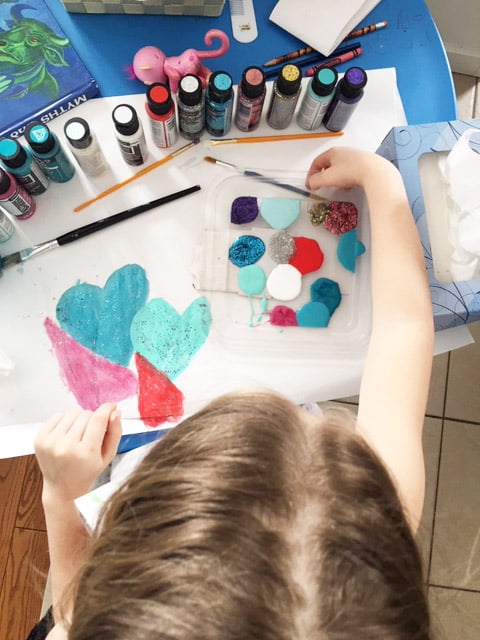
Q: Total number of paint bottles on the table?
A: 13